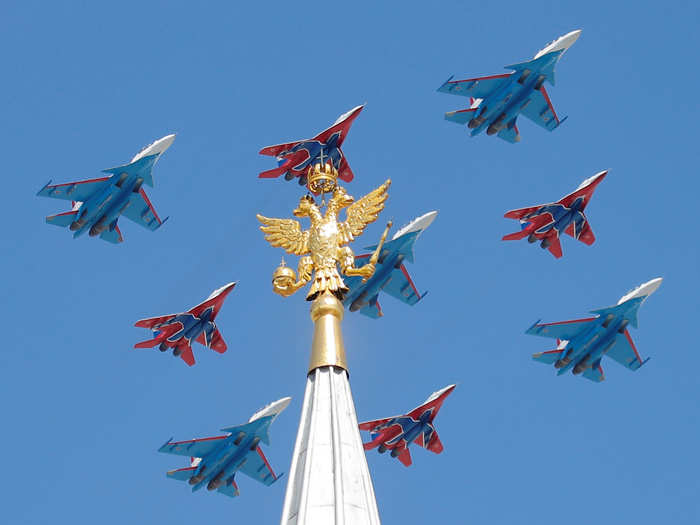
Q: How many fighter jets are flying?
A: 9